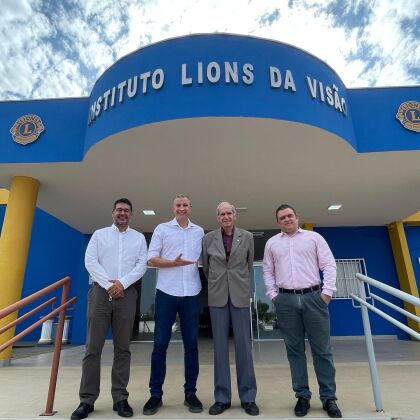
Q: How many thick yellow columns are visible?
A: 2